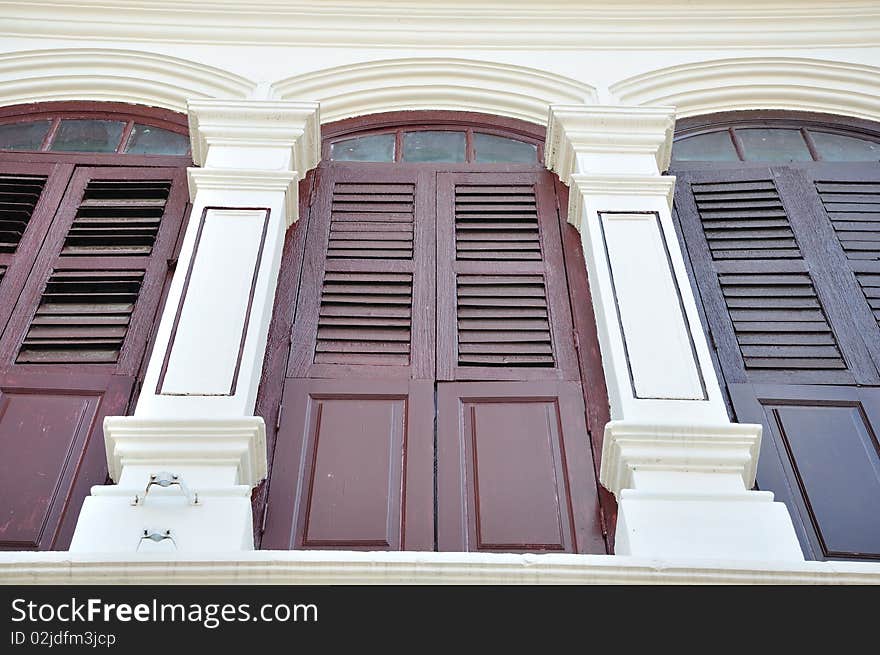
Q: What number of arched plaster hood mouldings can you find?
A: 3